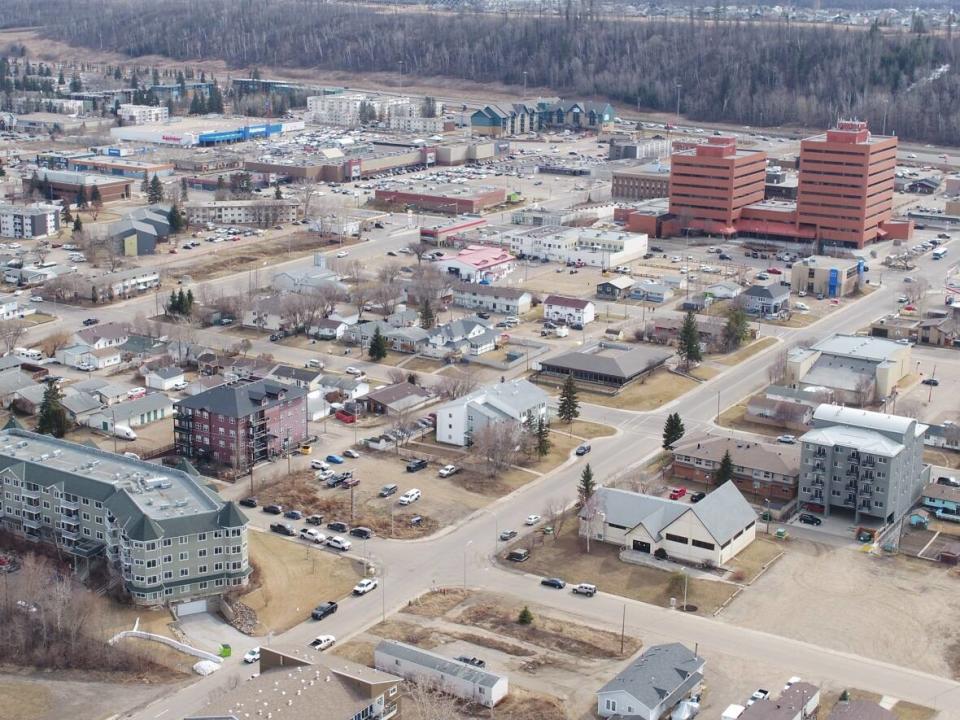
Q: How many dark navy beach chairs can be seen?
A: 0